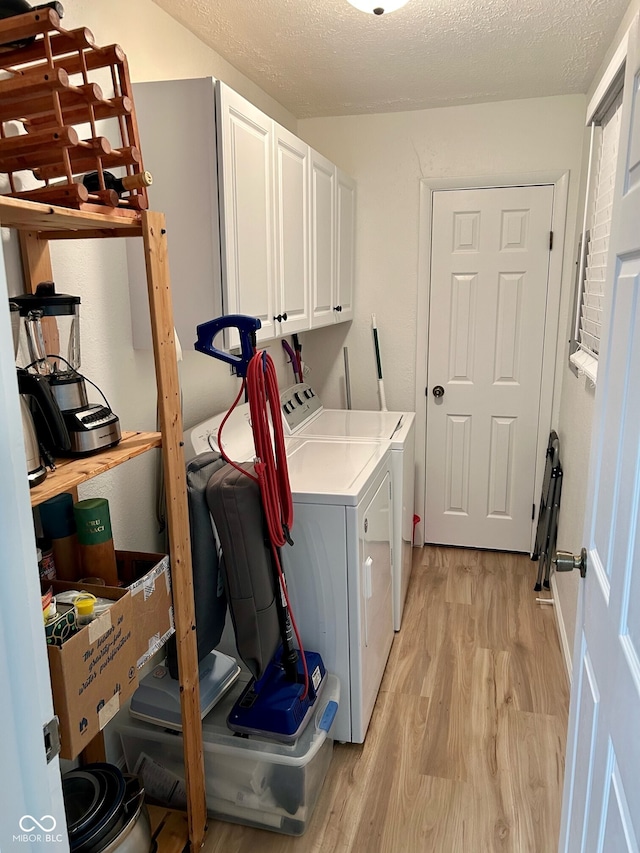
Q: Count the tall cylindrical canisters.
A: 2